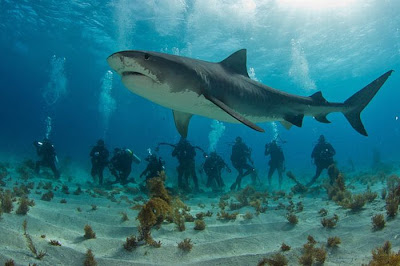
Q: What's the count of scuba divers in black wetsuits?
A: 9